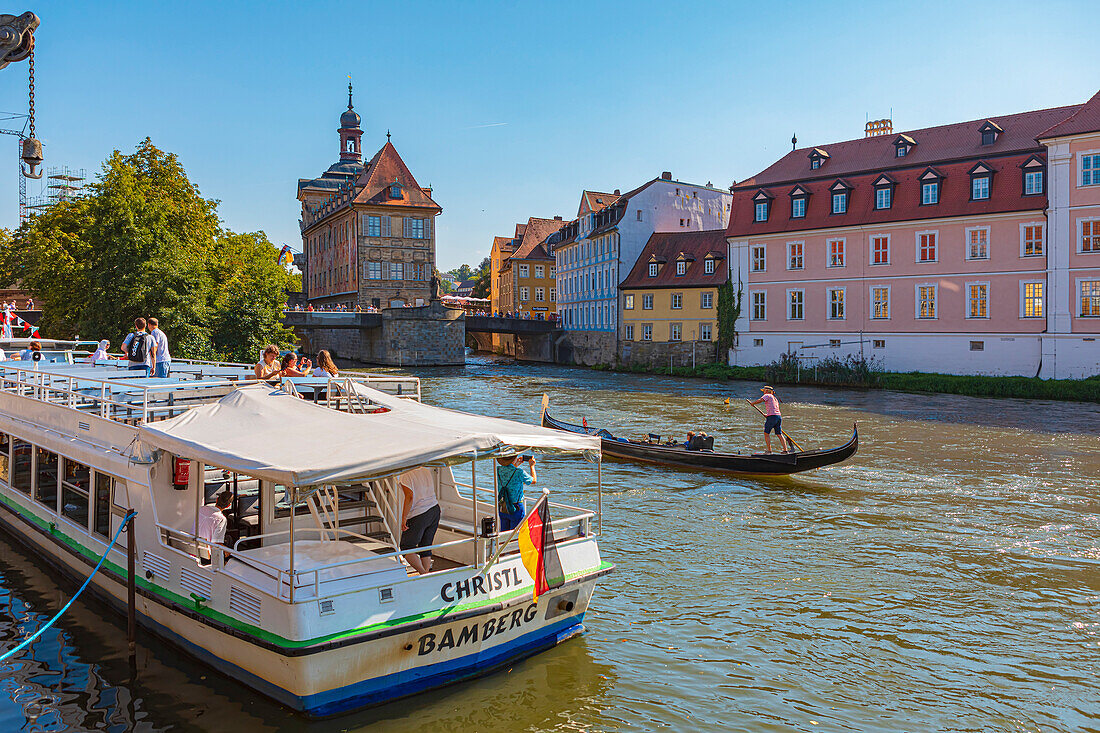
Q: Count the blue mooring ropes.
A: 1